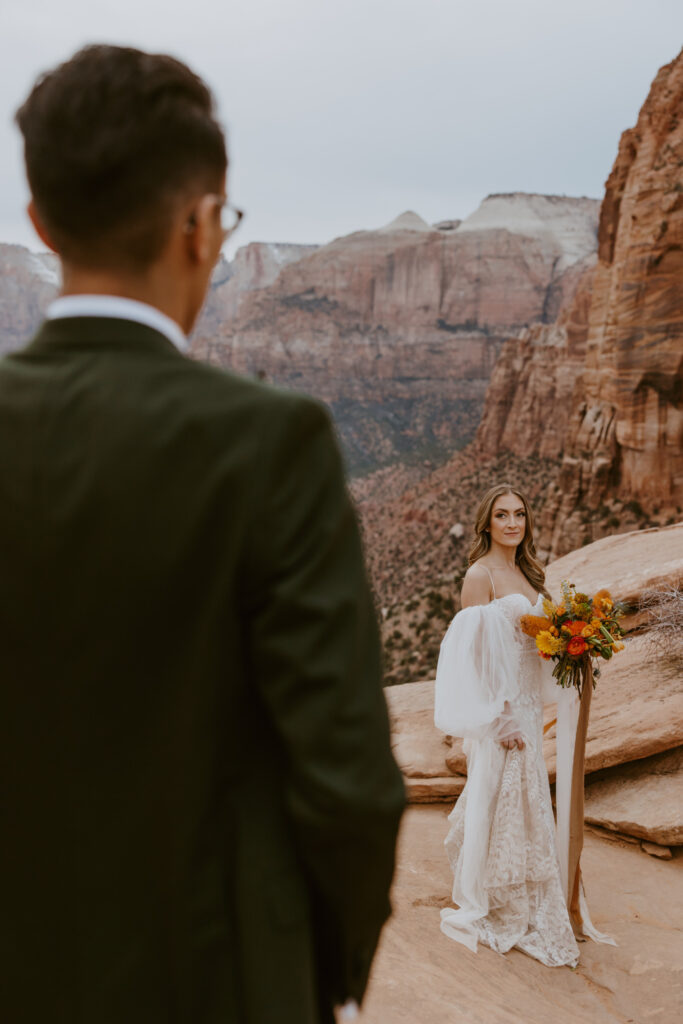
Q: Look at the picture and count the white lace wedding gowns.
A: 1